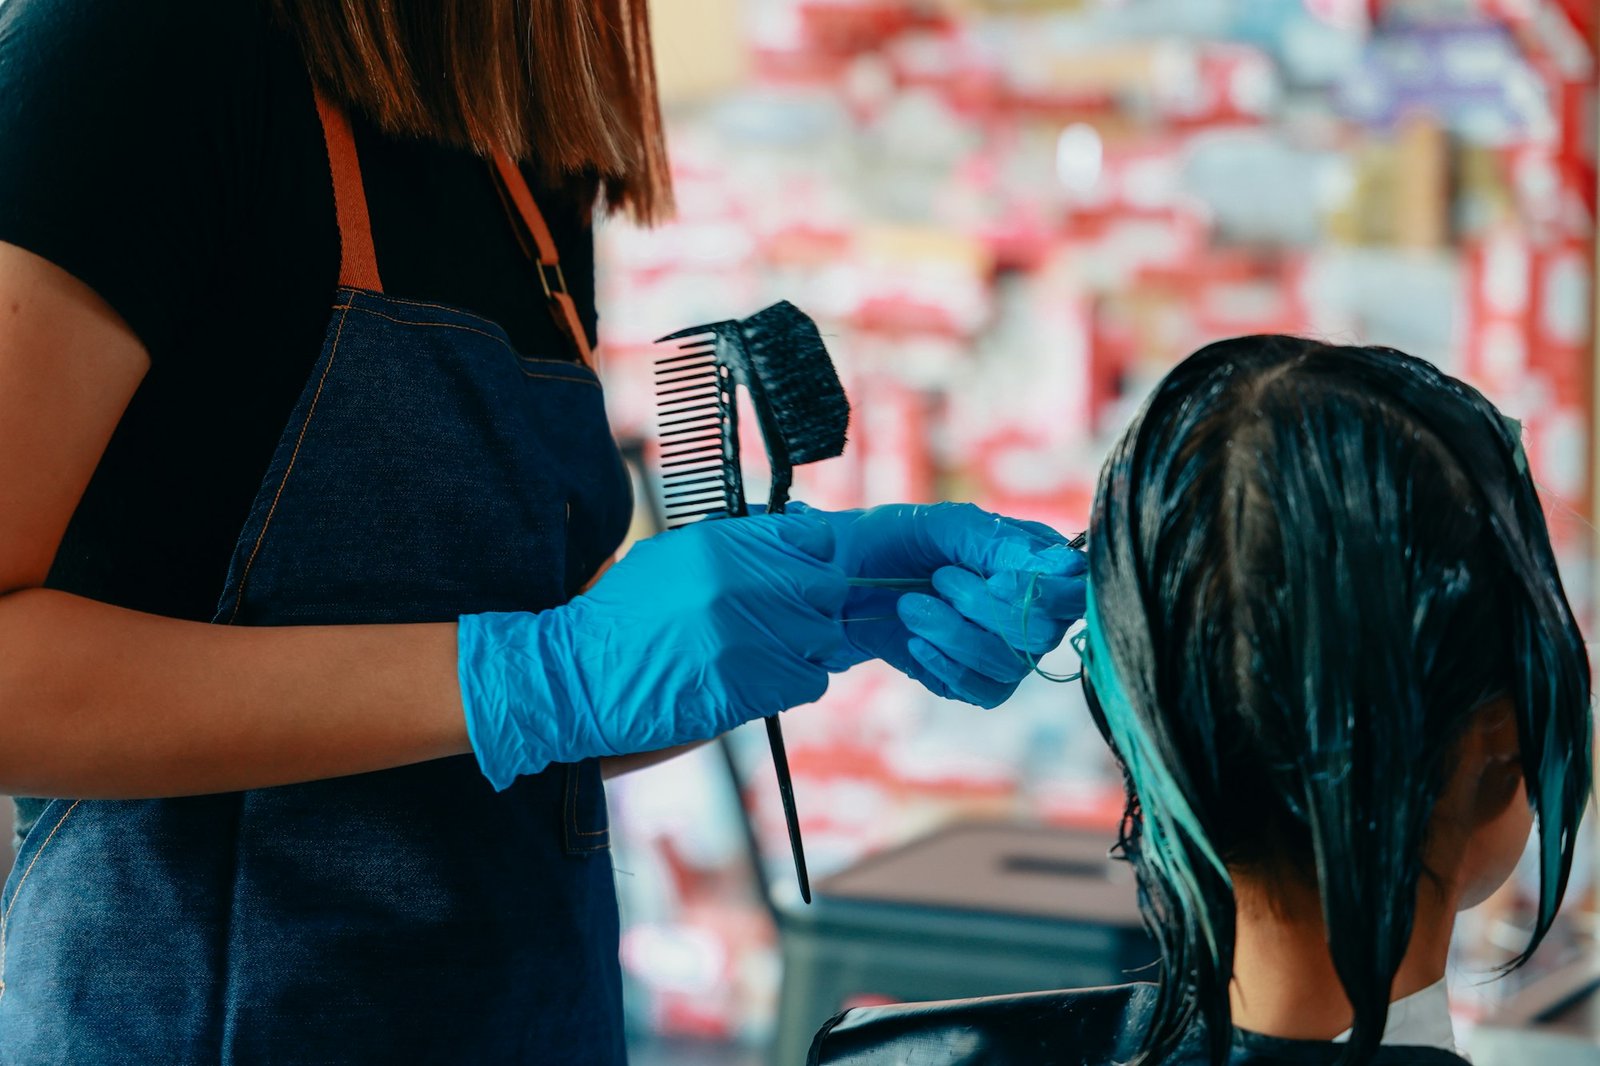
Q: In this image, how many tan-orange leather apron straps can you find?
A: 2